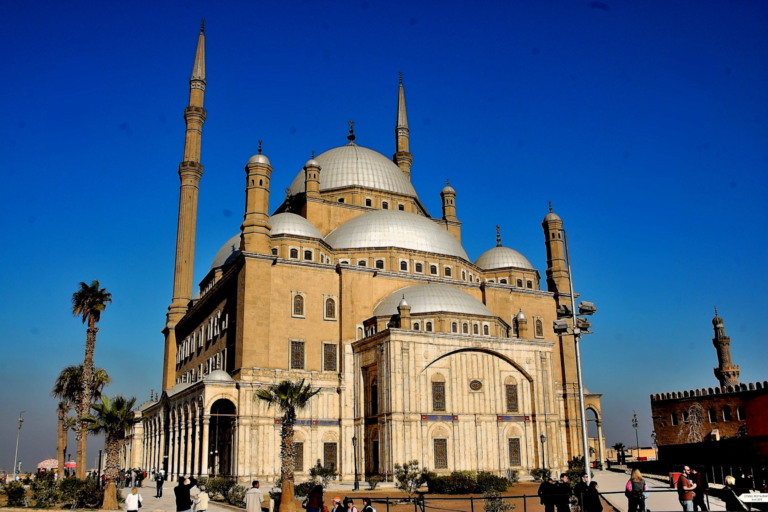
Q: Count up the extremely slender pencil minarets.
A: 2